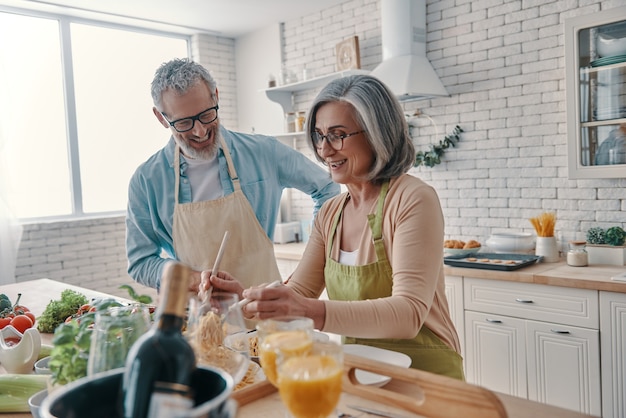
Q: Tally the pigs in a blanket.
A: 0